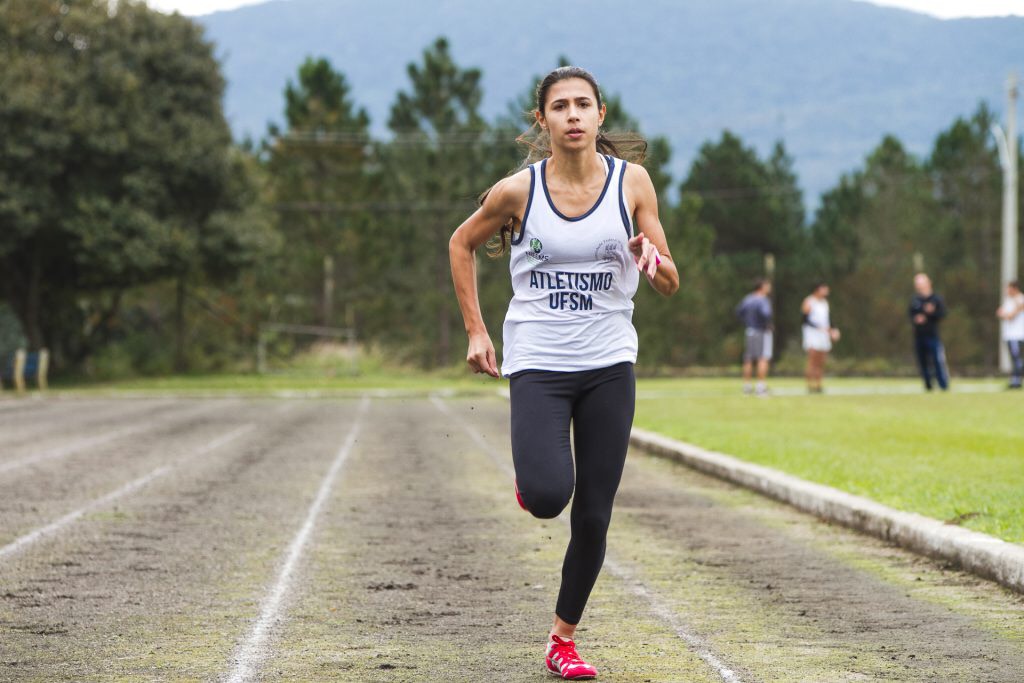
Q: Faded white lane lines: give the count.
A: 4